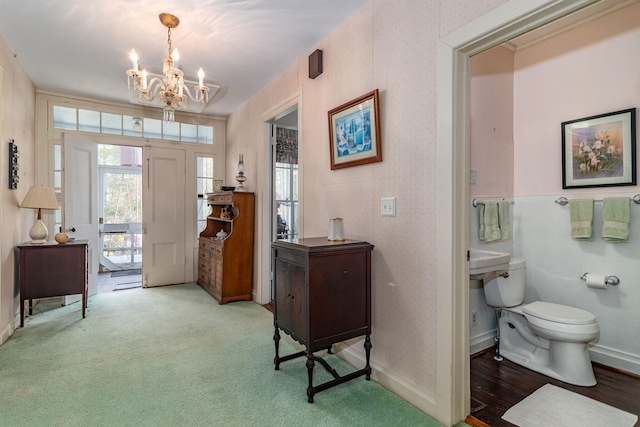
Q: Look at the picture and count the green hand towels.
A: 4